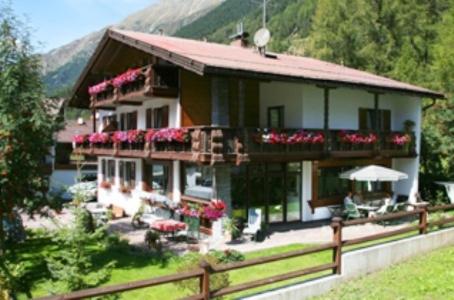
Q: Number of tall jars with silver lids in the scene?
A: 0